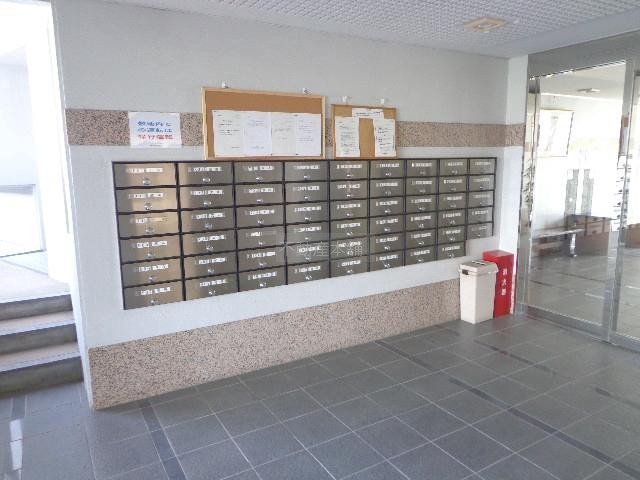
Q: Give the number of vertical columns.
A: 9